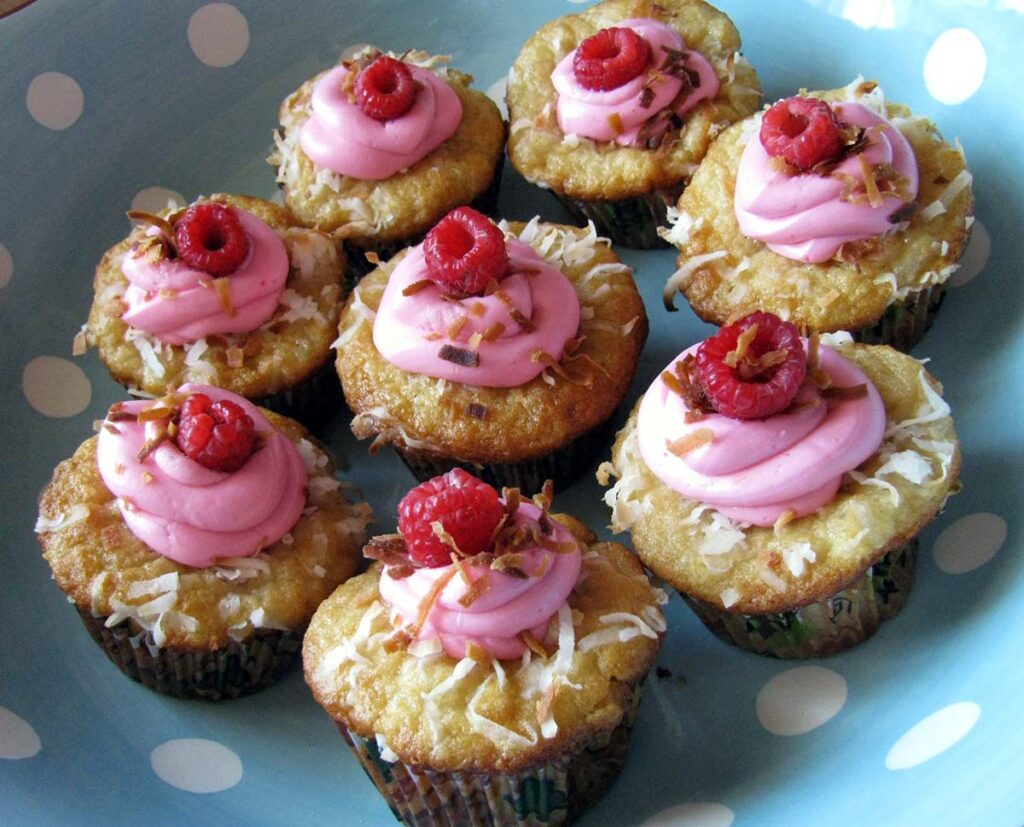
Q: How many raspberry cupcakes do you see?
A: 8